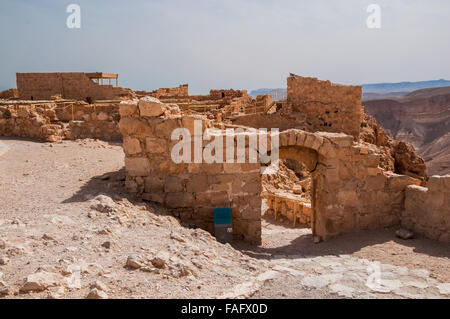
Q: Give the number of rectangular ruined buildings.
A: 2